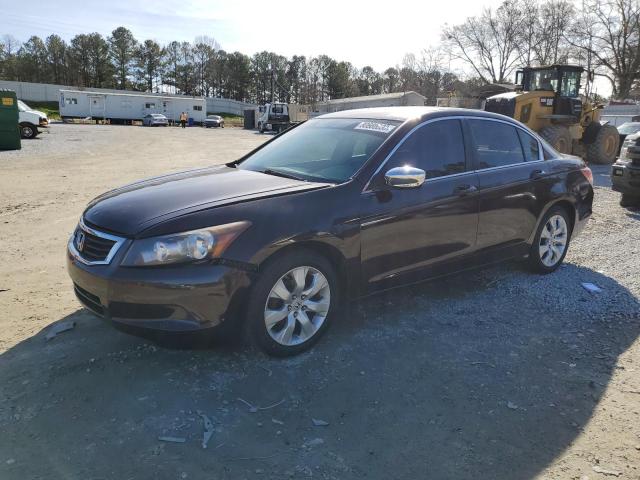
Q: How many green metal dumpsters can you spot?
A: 1